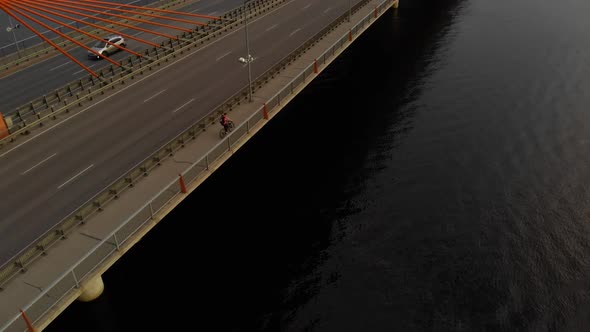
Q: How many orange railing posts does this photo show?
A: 6